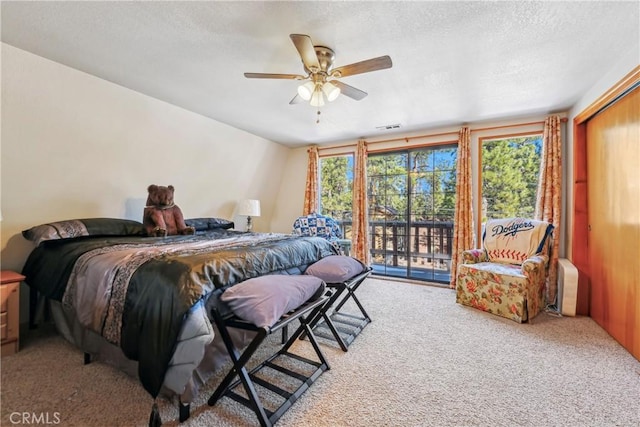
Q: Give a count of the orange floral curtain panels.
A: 4